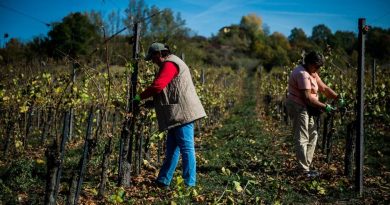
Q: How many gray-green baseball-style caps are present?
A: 1